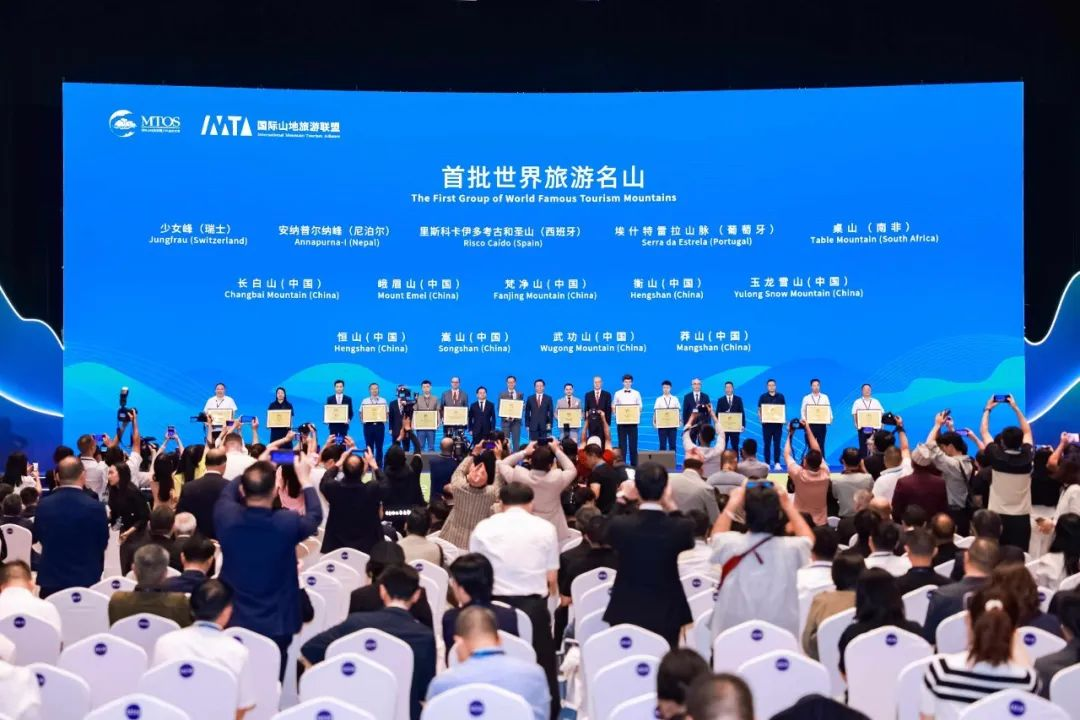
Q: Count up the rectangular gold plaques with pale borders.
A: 14